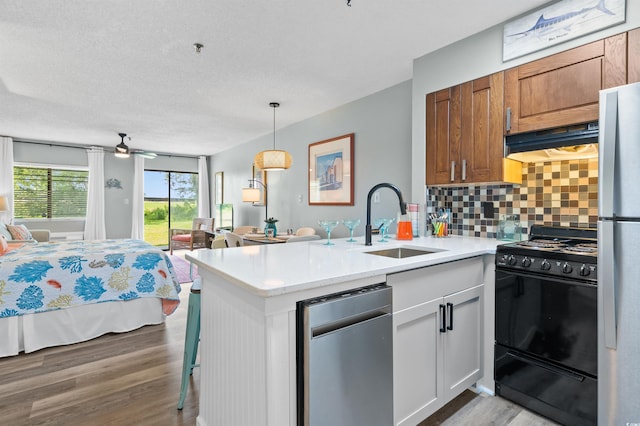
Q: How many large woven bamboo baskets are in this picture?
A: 0